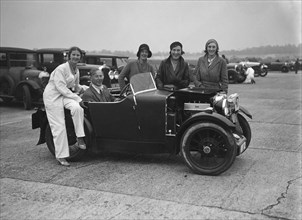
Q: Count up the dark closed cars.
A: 3